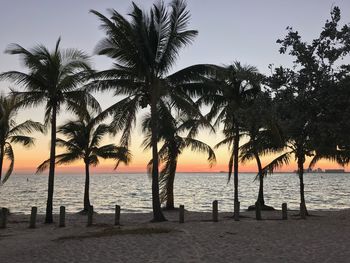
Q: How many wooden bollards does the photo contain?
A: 11